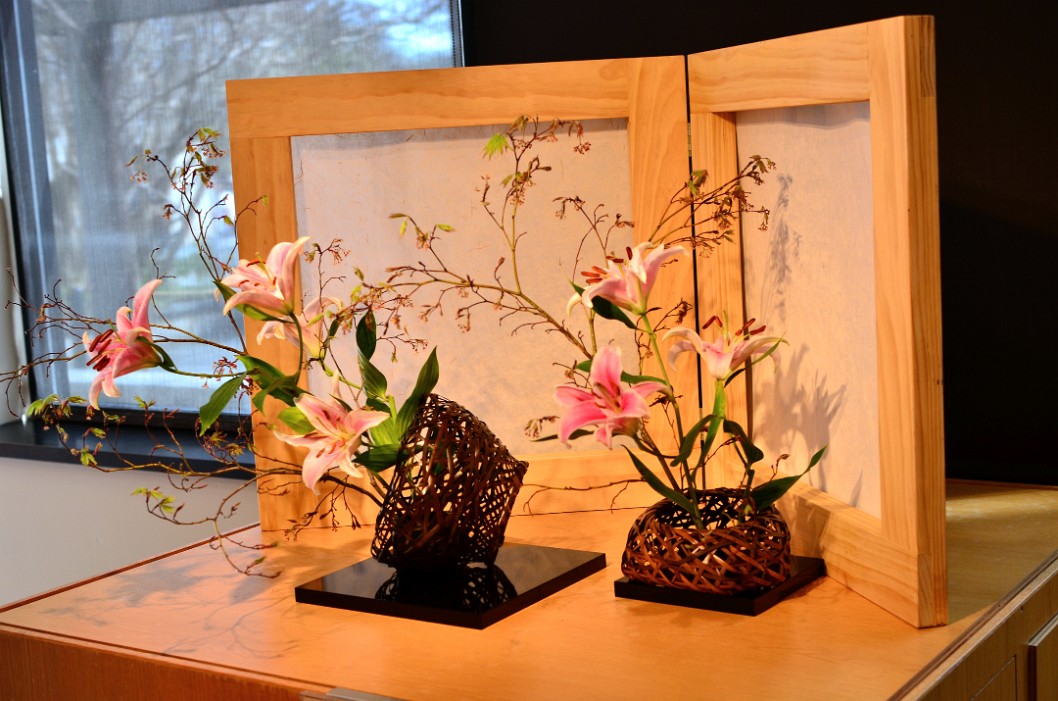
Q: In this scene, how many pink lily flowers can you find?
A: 7